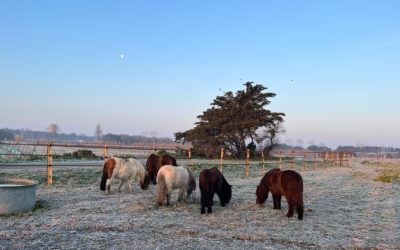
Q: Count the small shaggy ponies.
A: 5